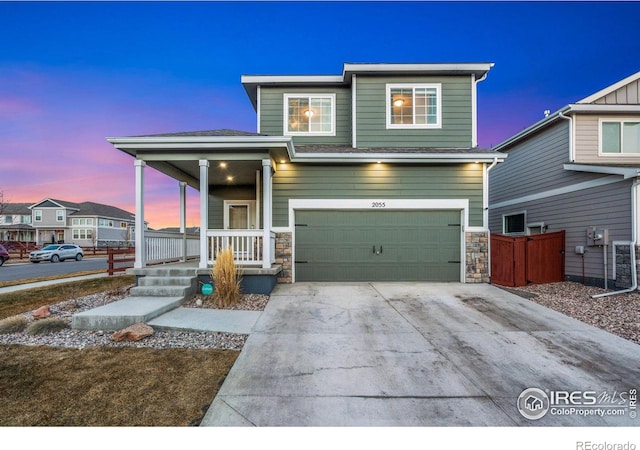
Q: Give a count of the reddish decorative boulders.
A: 2